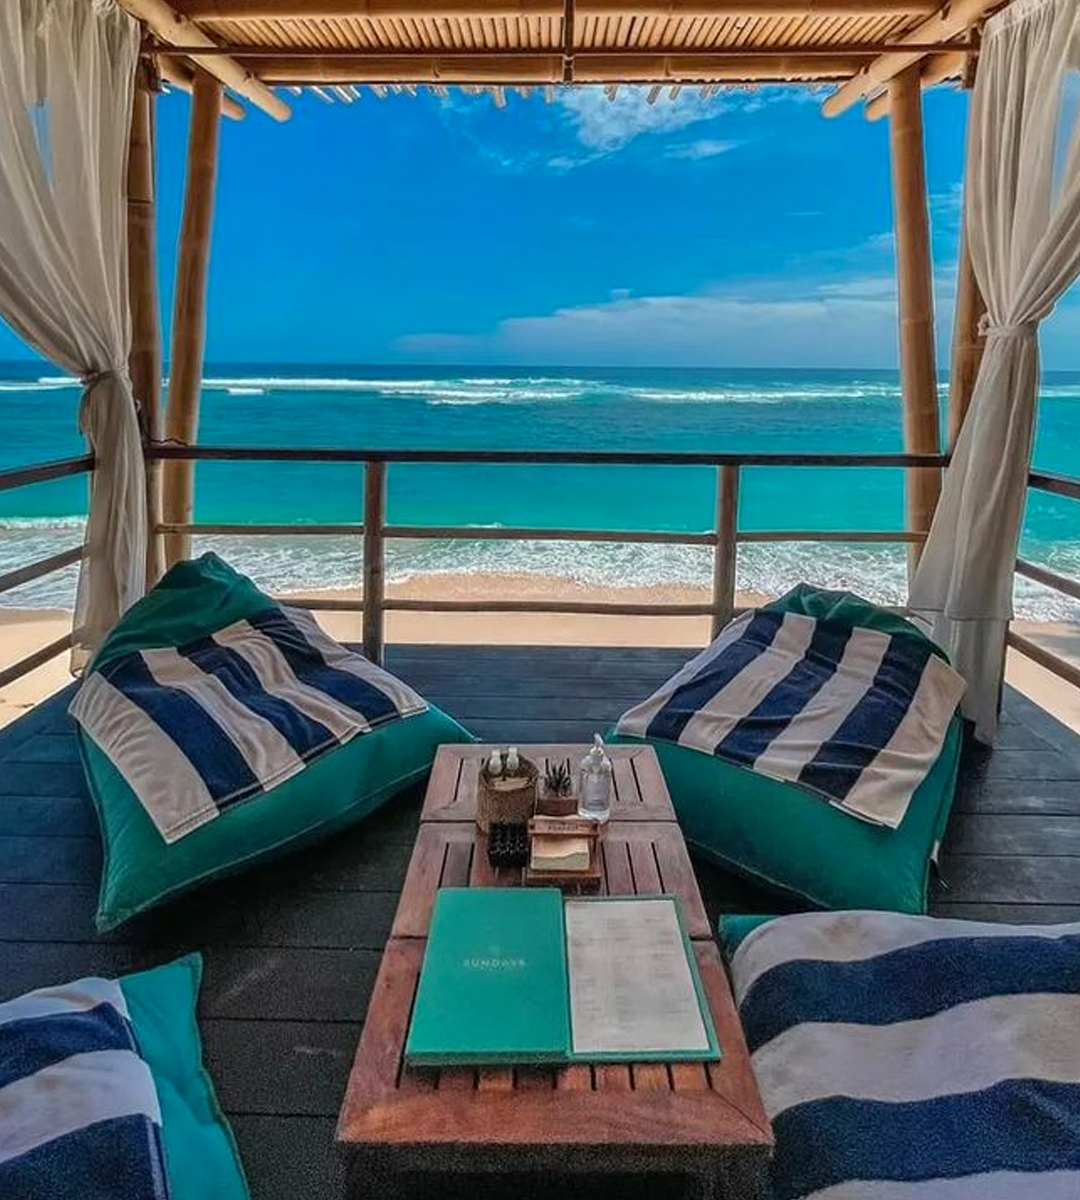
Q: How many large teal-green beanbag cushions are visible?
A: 4